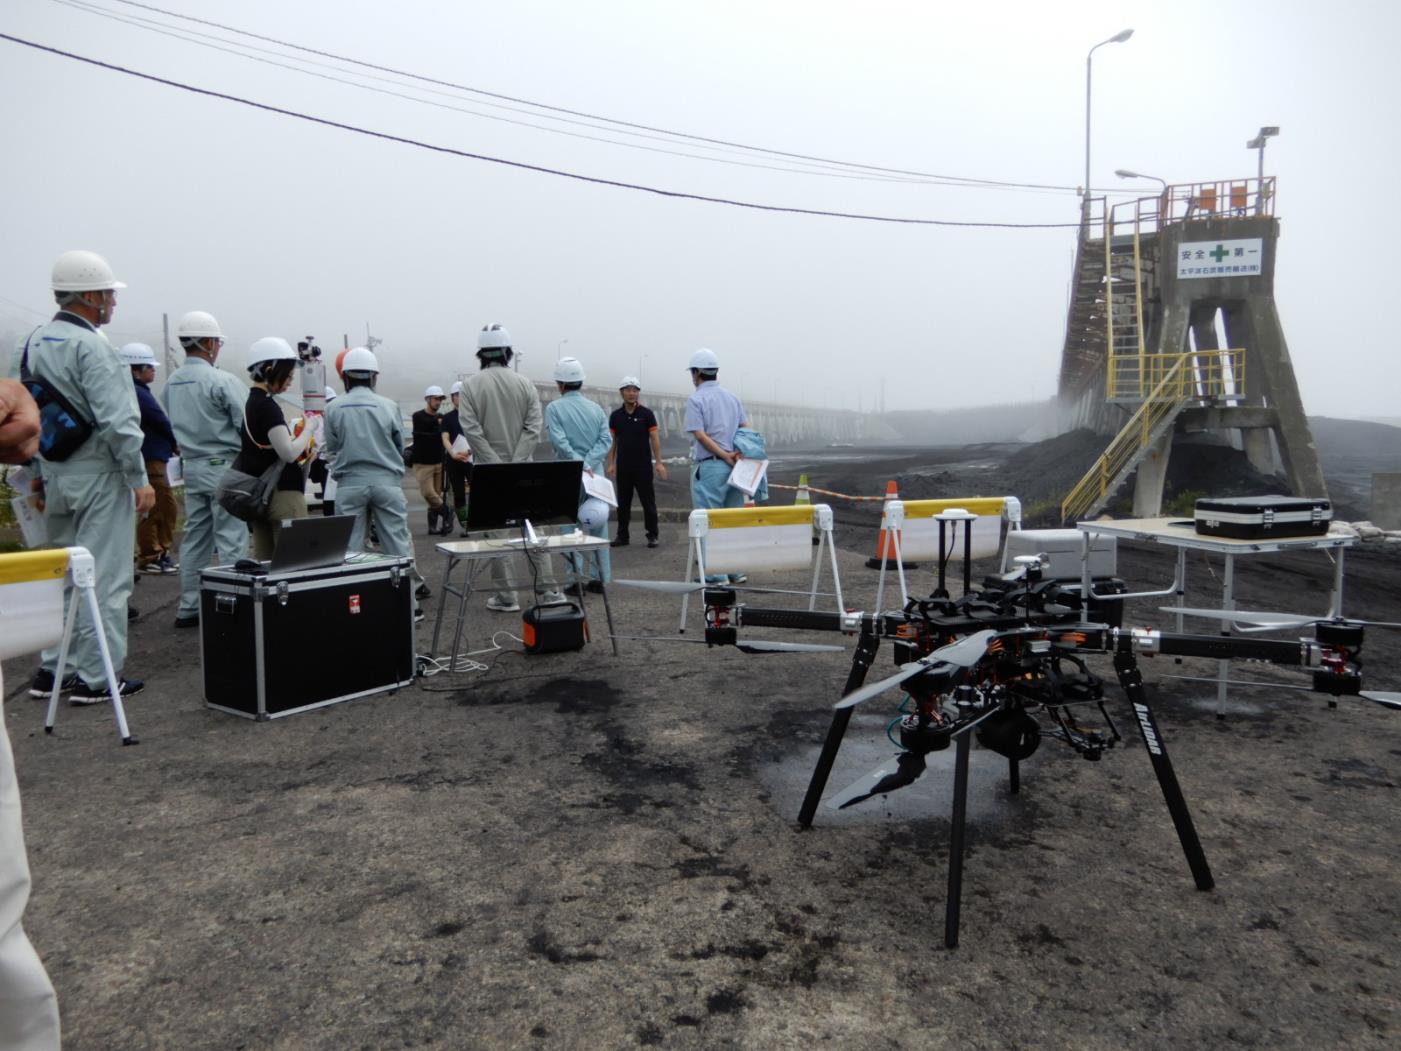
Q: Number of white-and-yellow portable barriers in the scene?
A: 3